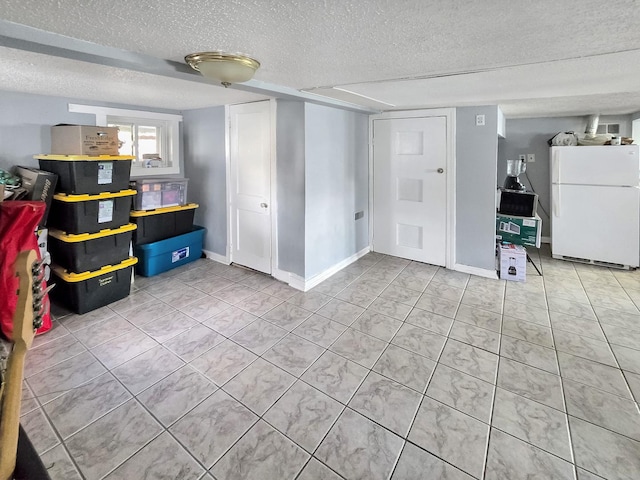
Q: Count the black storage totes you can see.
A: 5